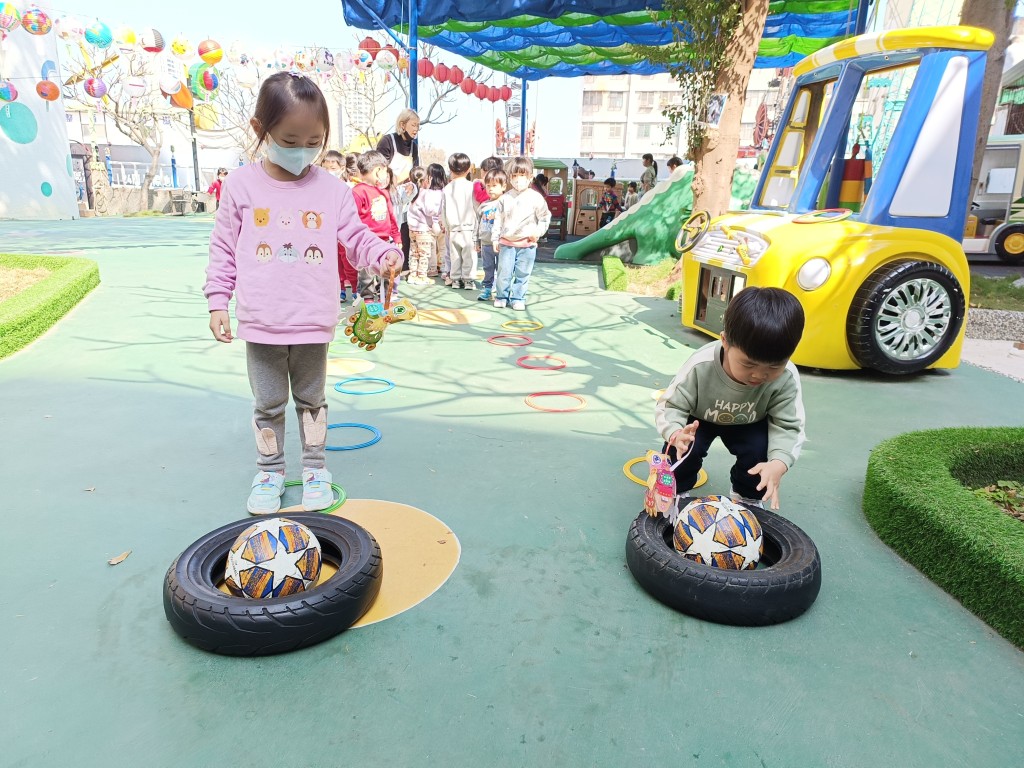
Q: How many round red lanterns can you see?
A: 9